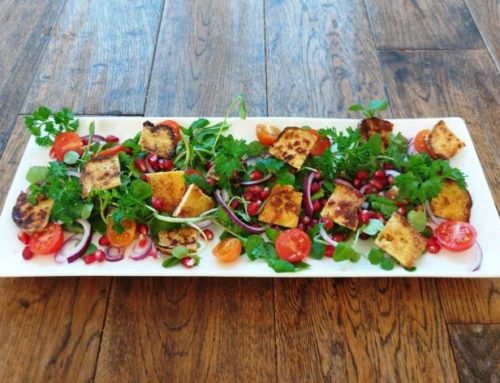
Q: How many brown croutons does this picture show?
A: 13